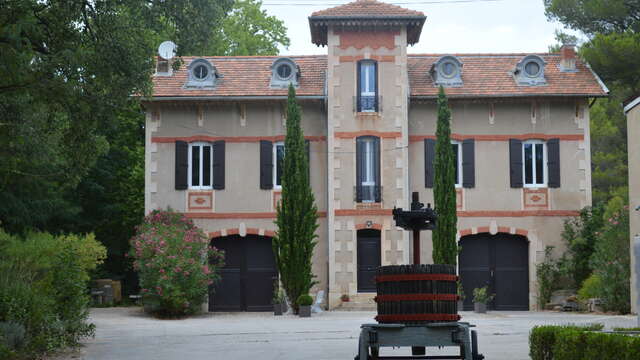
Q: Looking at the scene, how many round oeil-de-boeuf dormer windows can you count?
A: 4